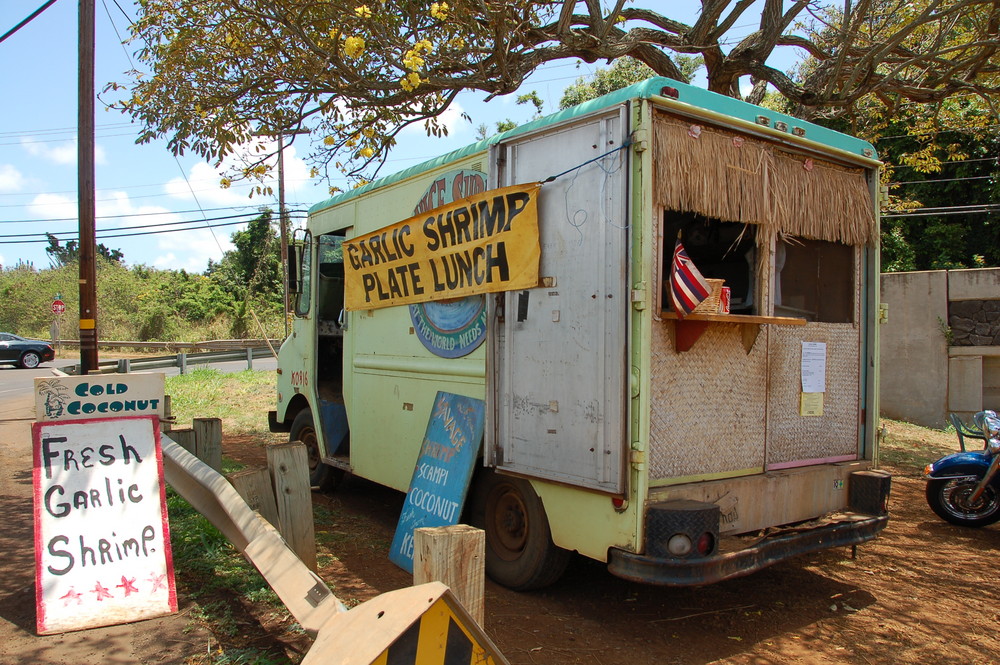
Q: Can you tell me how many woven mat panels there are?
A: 2